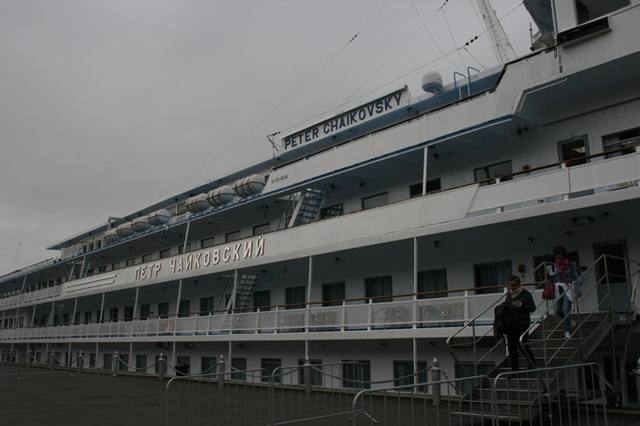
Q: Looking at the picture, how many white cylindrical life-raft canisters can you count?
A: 7